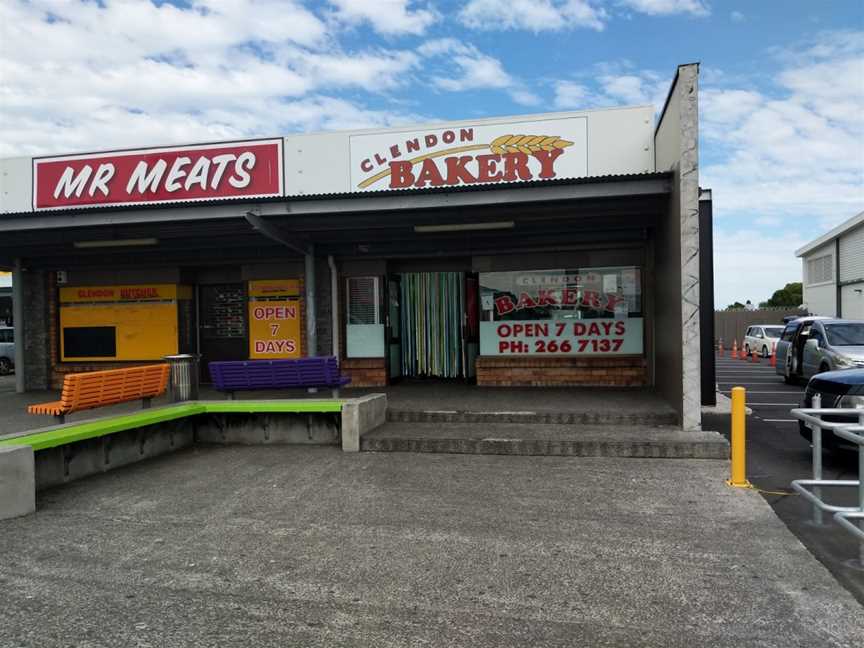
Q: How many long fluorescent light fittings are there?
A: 2